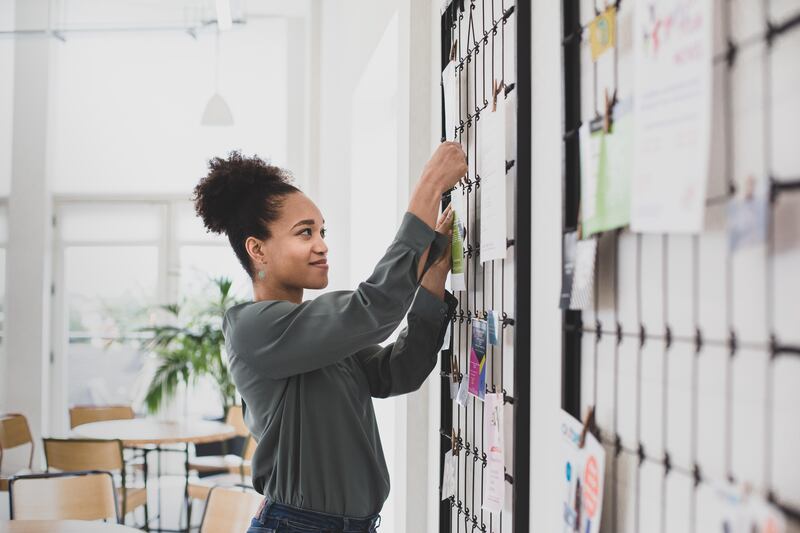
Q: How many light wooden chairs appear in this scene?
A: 7